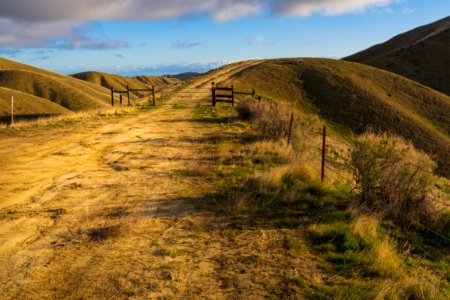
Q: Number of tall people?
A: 0